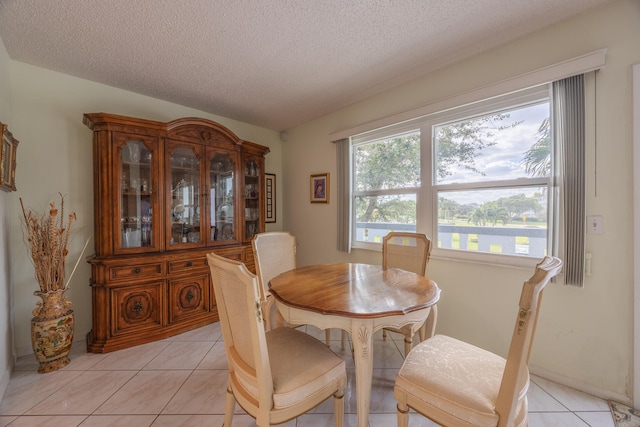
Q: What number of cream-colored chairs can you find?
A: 4